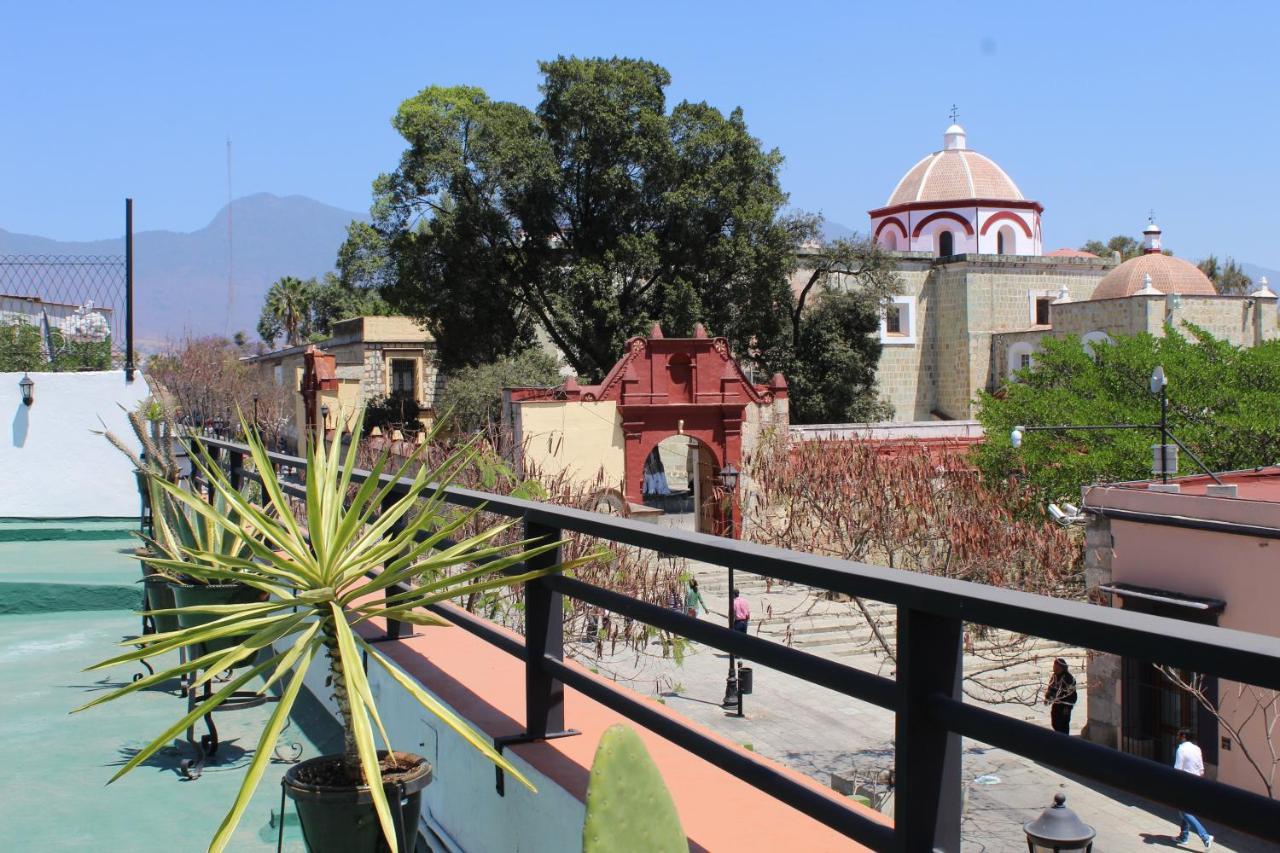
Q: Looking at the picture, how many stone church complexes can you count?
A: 1